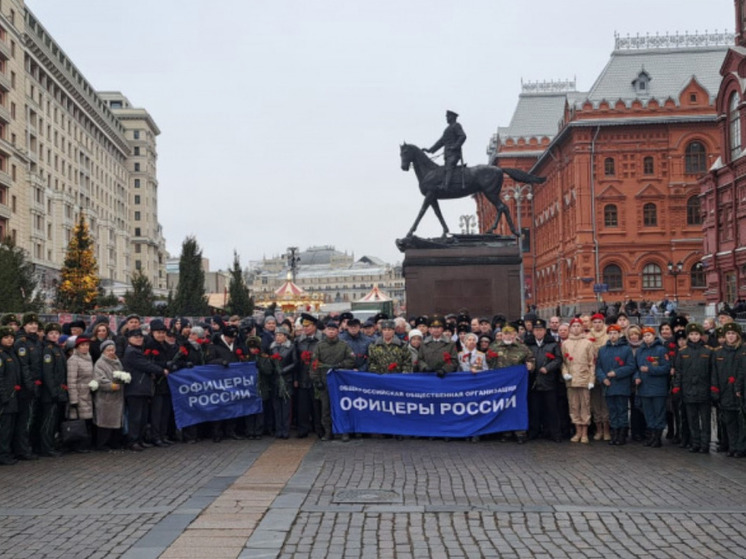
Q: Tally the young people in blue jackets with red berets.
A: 2